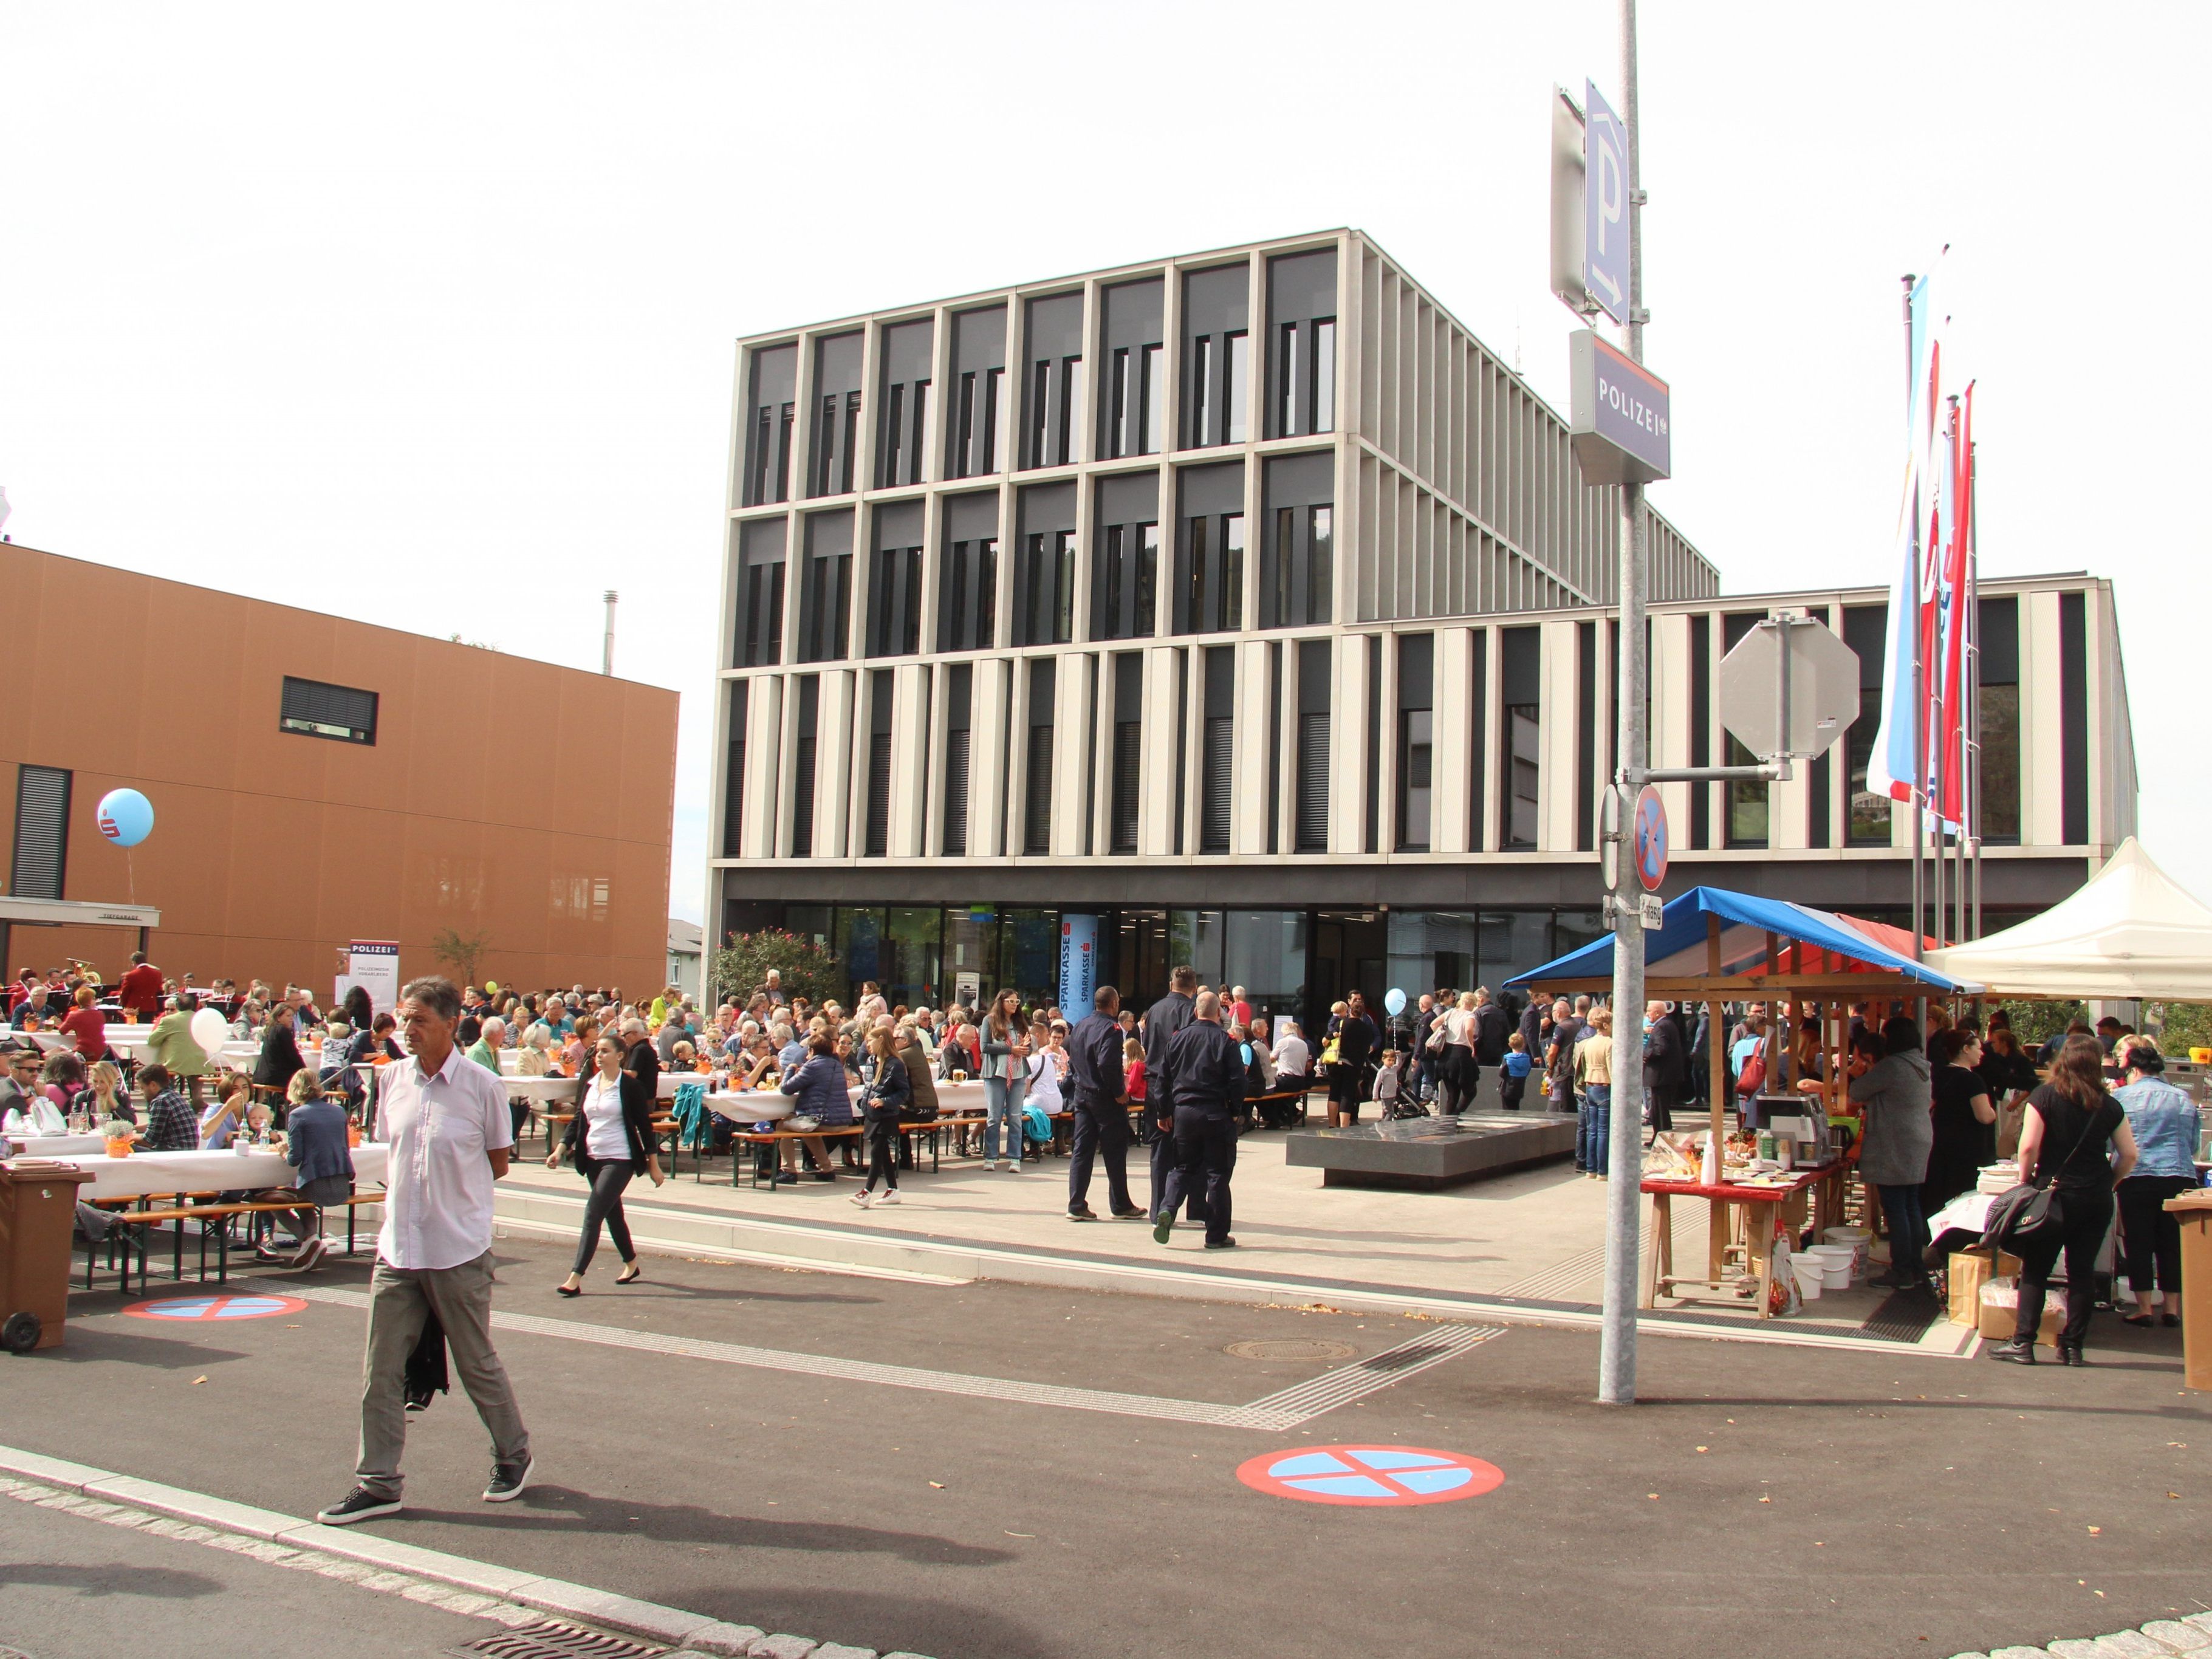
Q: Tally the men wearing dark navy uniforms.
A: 3